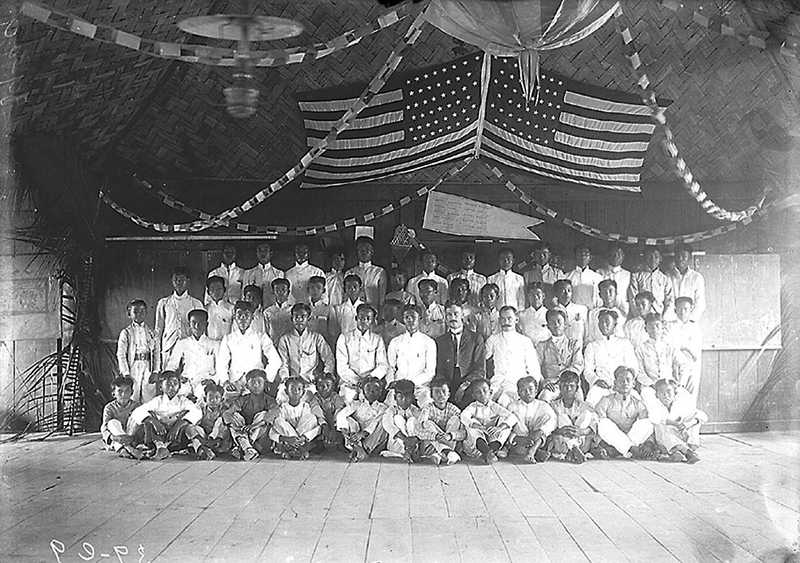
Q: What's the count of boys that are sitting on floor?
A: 14